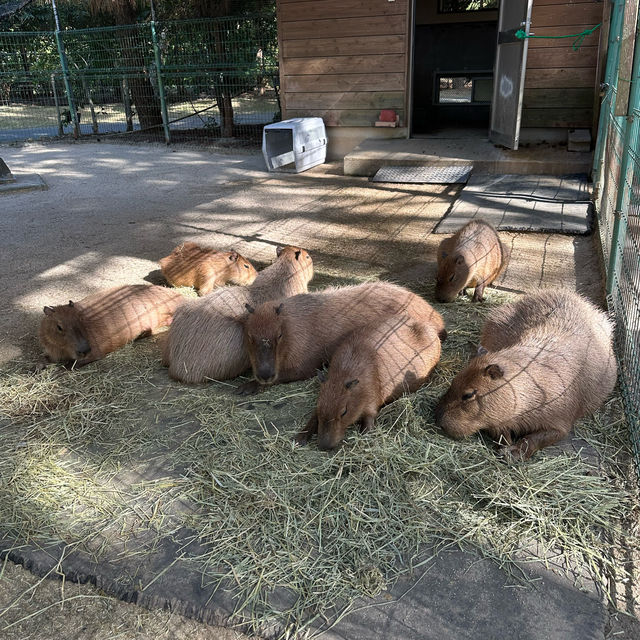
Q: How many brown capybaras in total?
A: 7